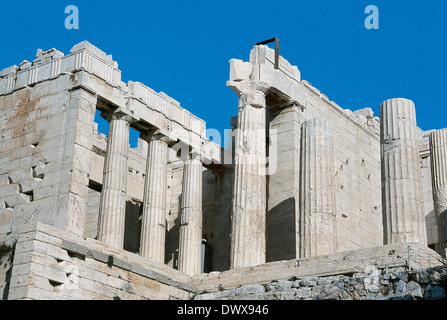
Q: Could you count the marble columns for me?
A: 7